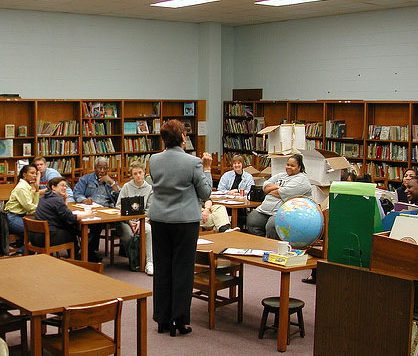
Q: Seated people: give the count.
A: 10